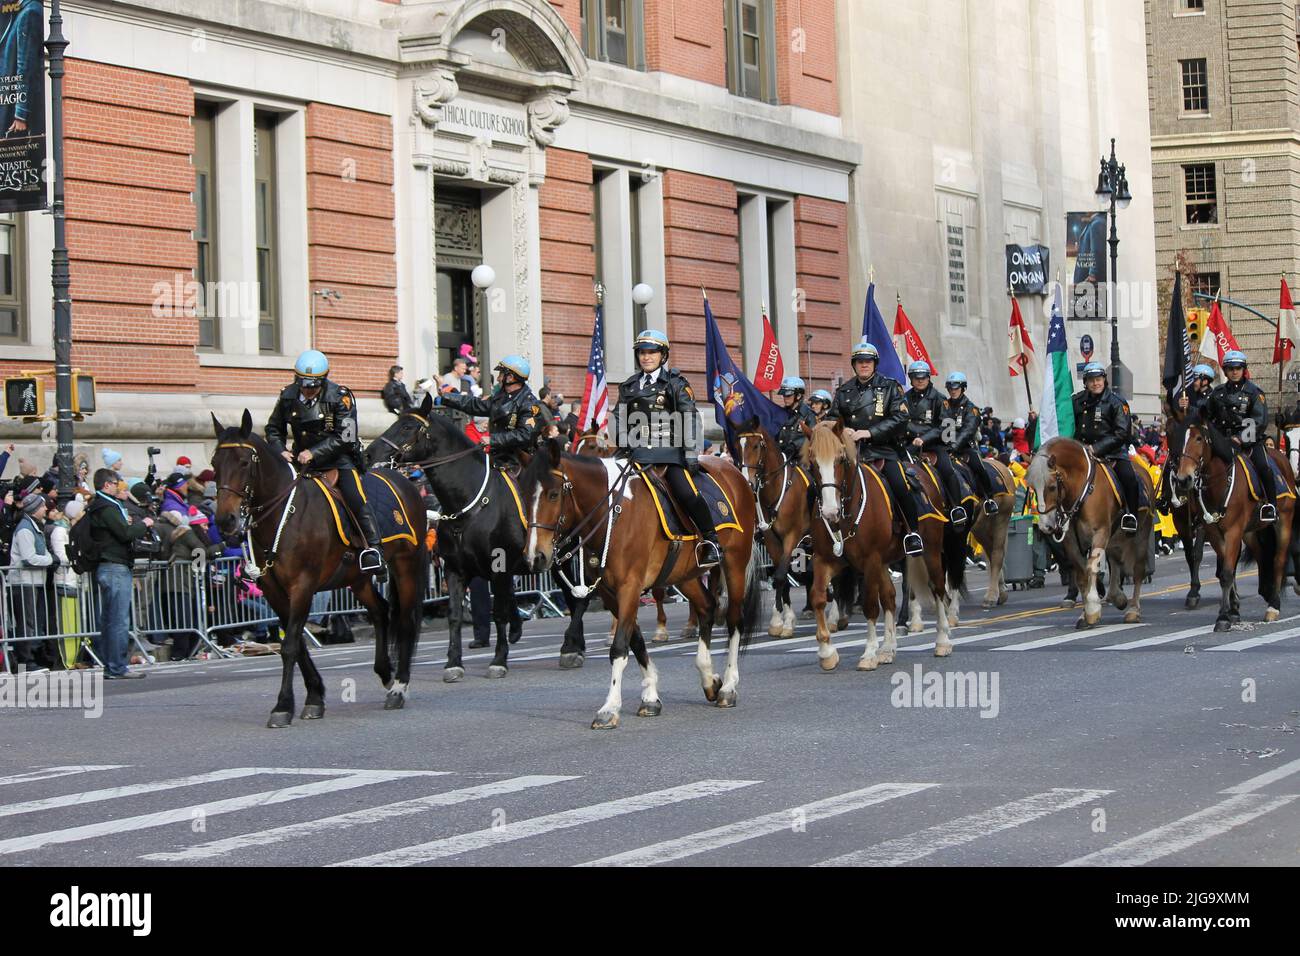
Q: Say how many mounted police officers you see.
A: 11